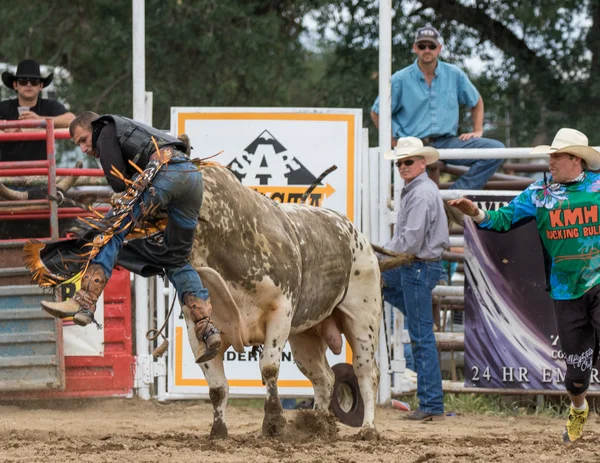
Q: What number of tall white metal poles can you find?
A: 2